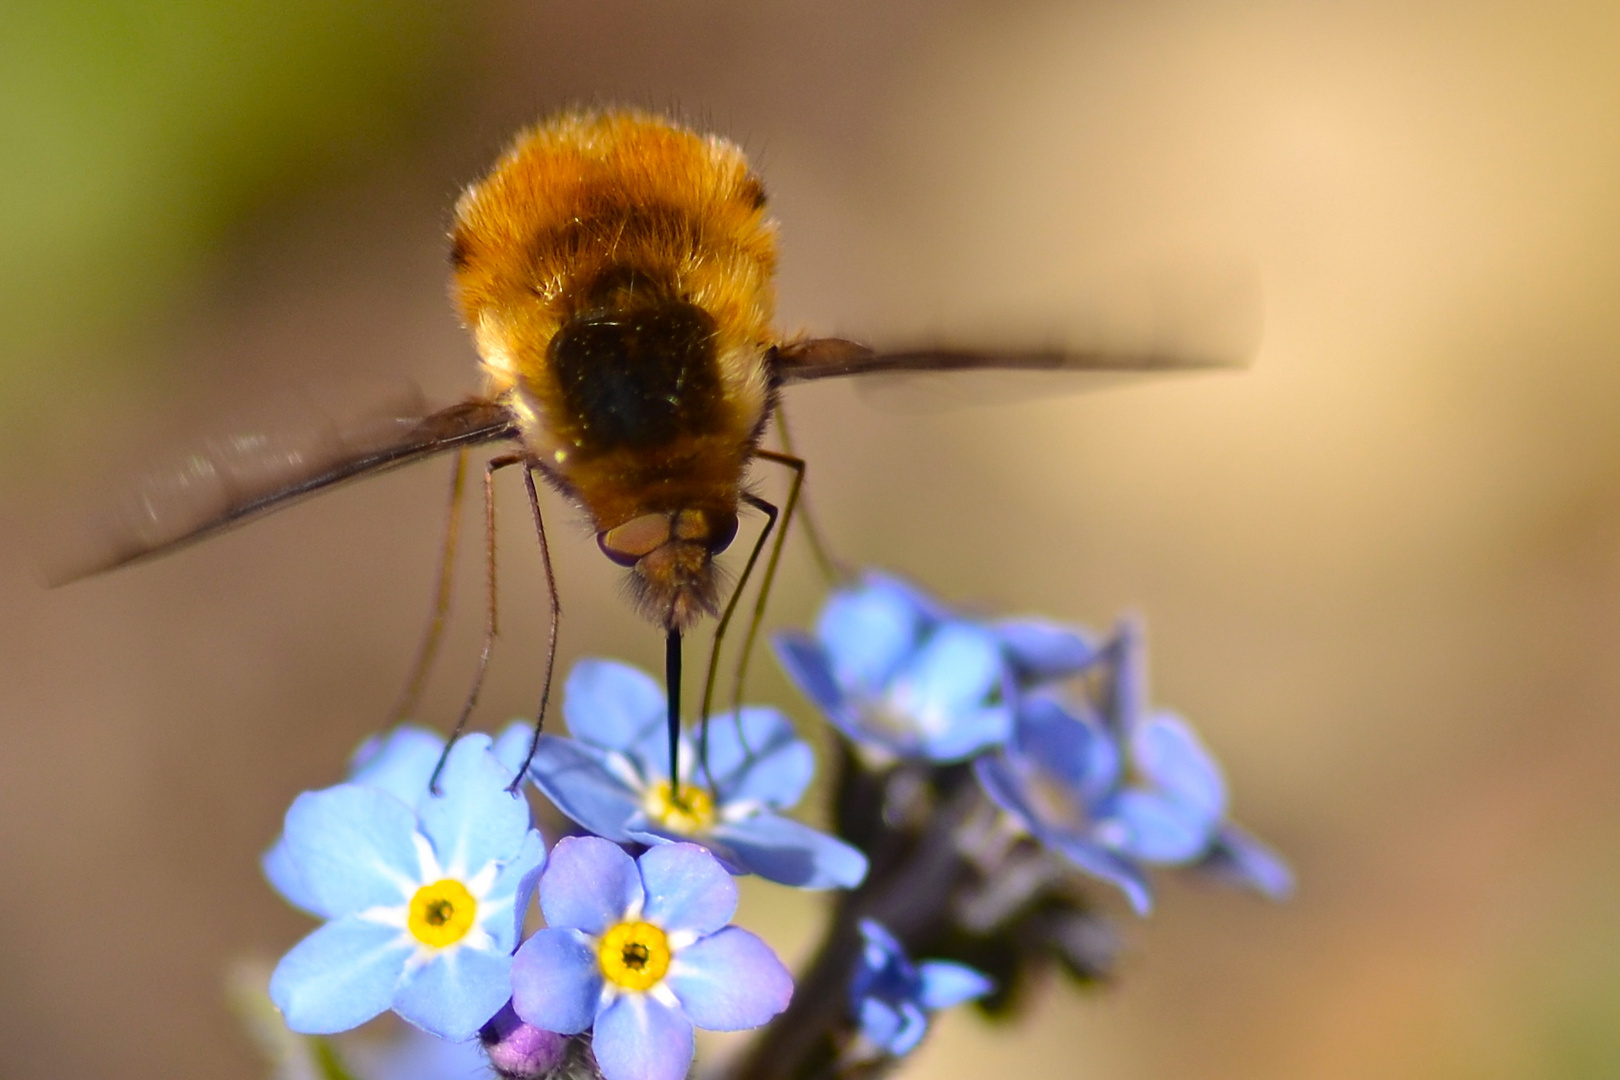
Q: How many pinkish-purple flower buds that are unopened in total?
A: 1